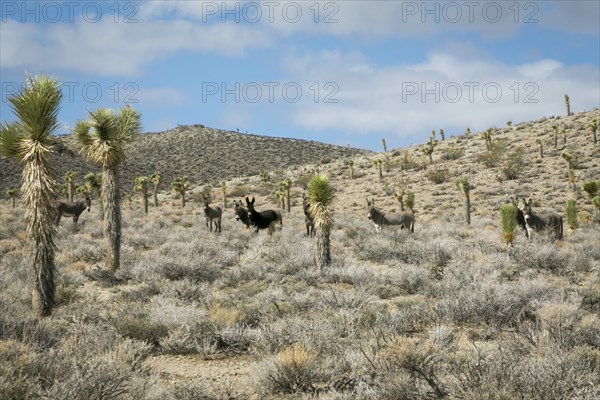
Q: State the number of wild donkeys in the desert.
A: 8